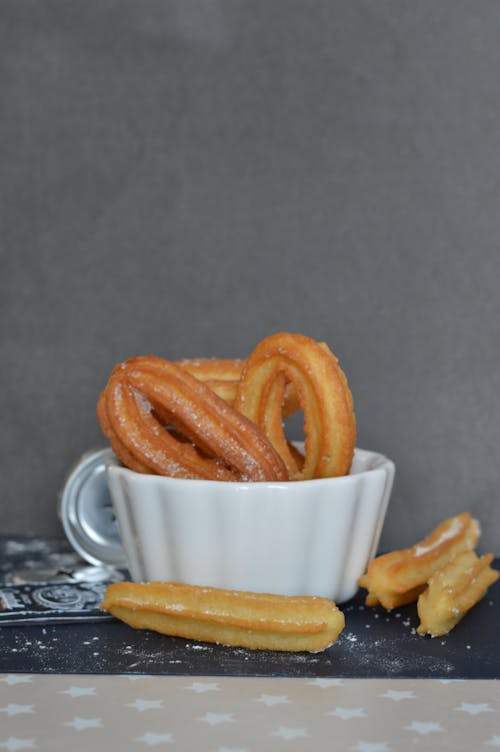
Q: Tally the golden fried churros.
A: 6